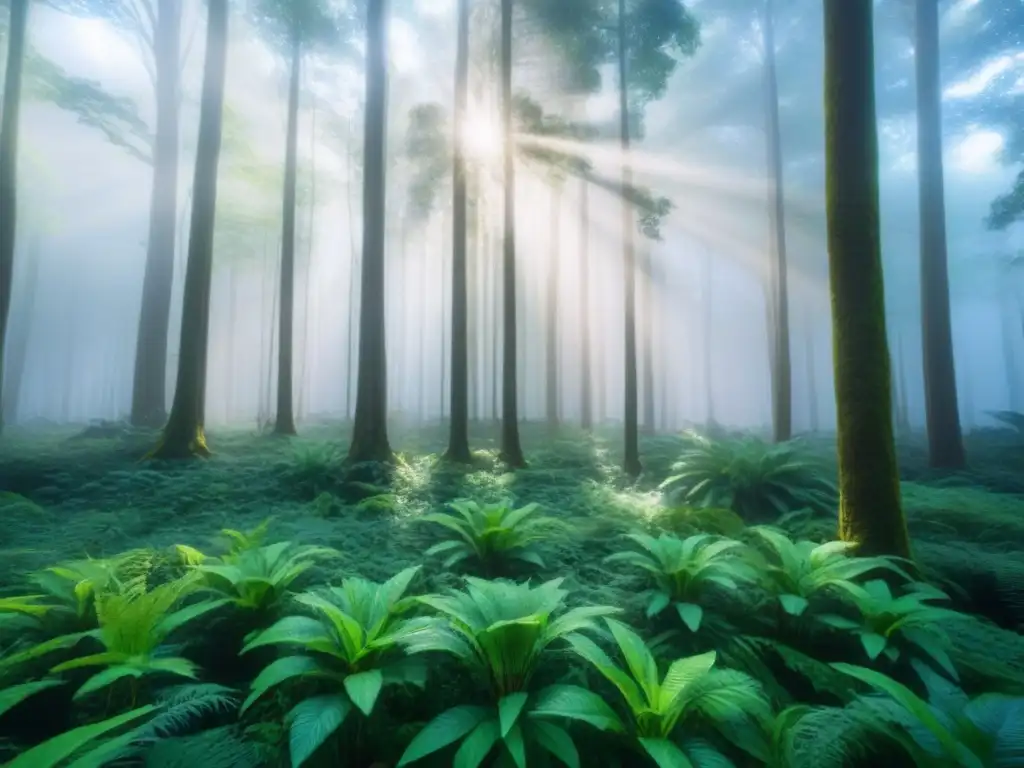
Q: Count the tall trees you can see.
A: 11